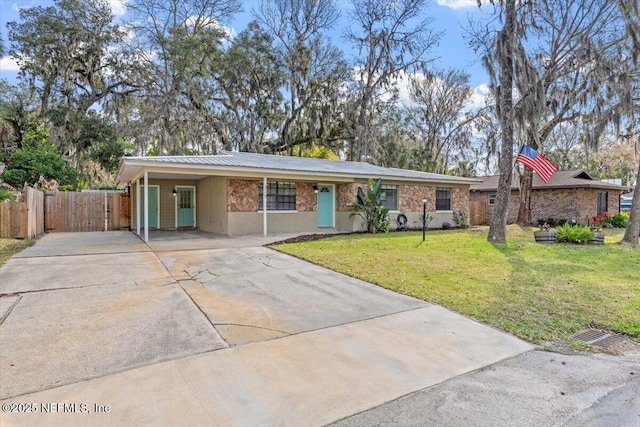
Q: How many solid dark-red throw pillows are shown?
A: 0